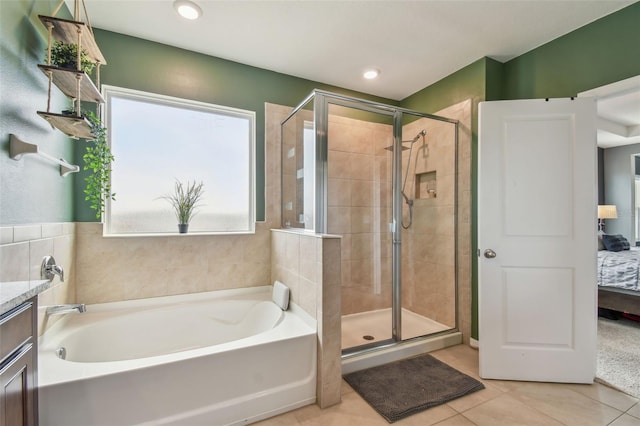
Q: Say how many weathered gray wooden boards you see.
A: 3